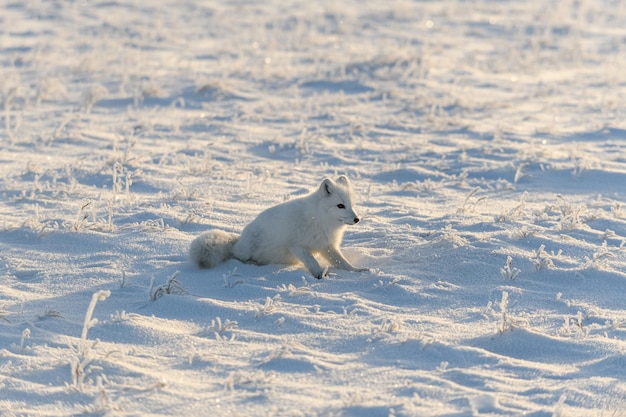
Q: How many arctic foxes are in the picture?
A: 1